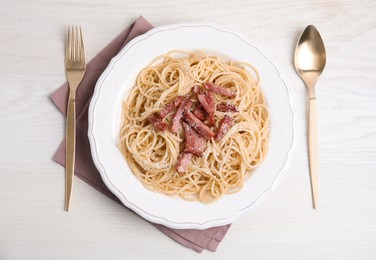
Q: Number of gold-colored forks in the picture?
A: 1